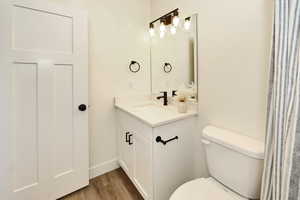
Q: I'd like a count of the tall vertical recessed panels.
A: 2